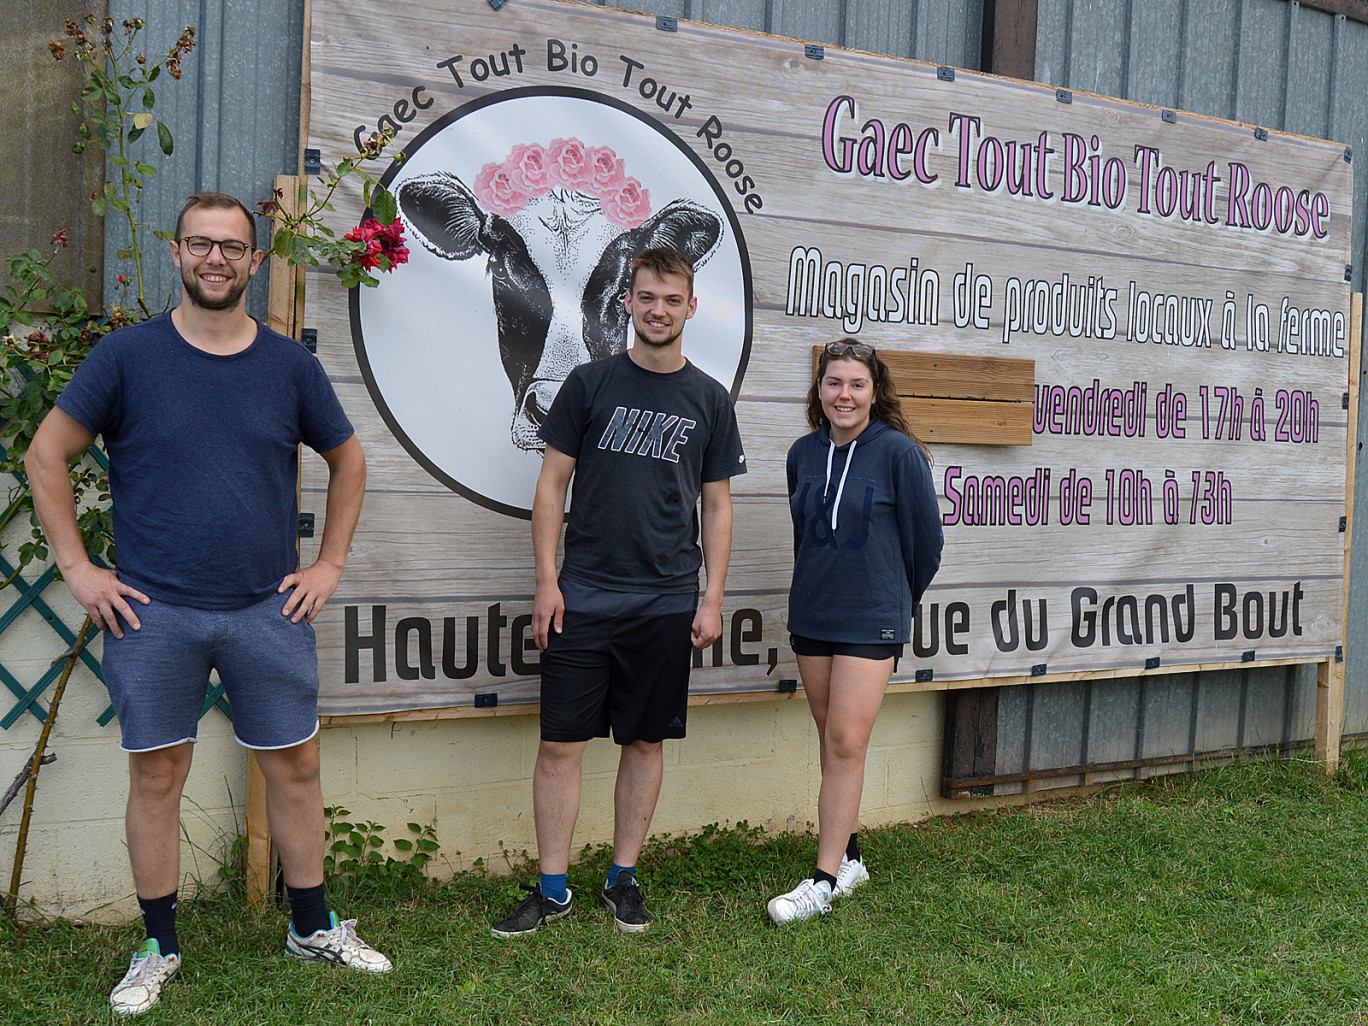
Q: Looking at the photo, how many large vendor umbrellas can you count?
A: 0